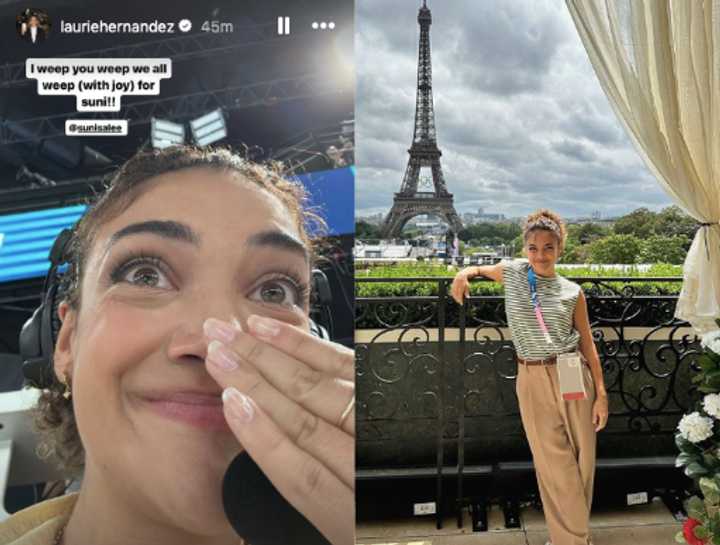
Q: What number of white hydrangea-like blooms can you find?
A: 3